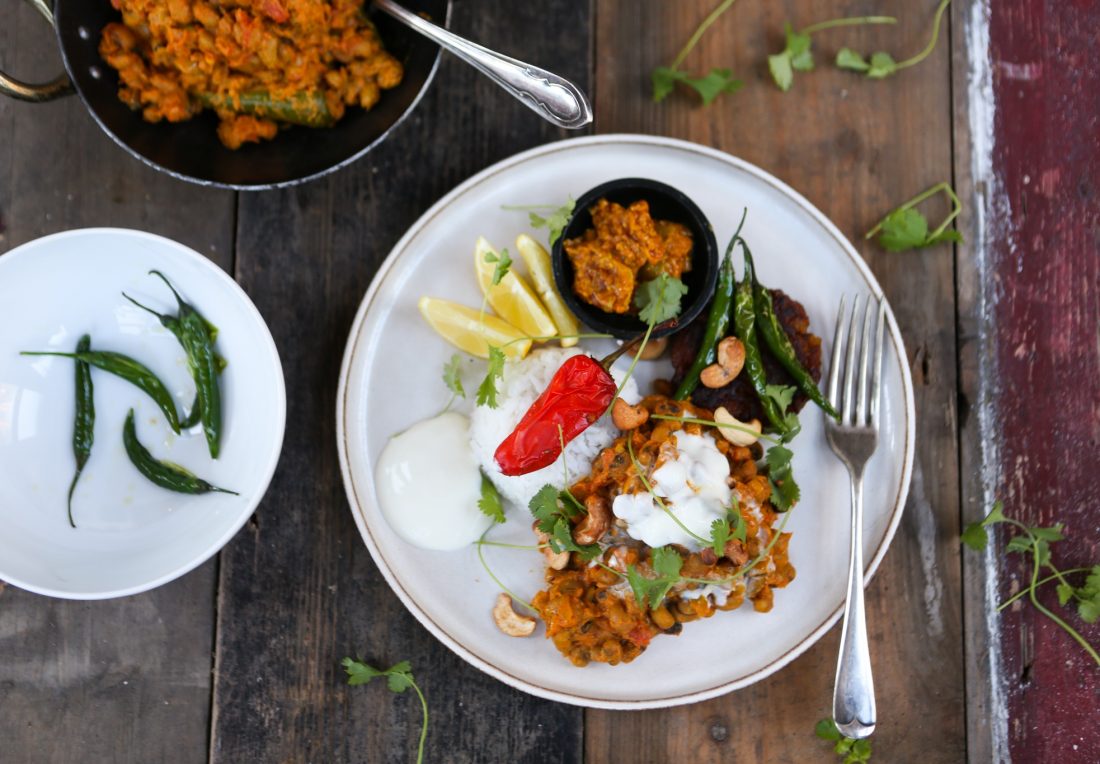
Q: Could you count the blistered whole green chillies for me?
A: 8